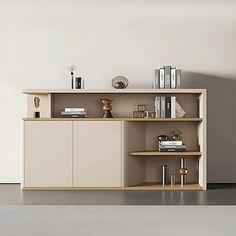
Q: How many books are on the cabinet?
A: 15